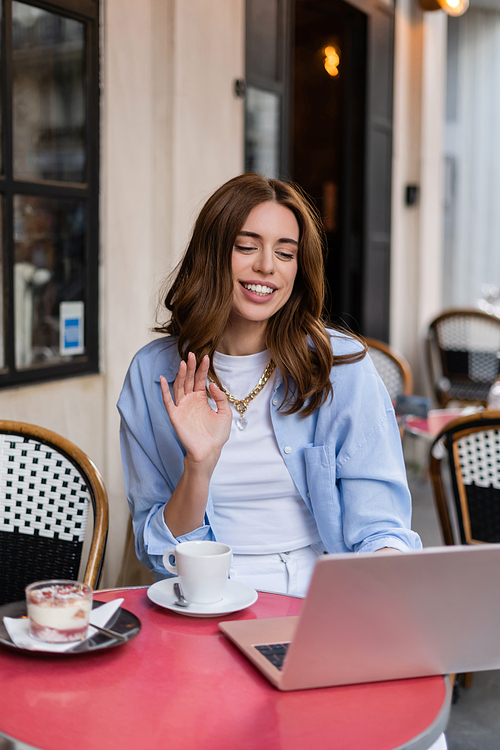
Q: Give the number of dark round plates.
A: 1